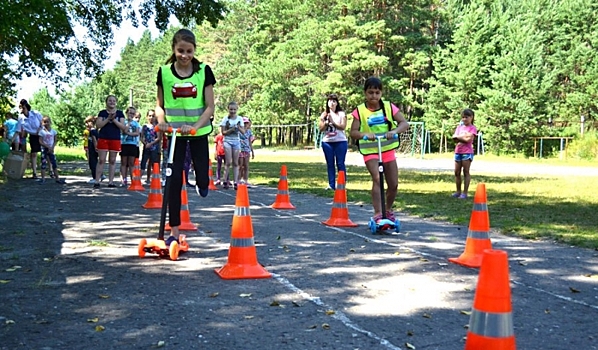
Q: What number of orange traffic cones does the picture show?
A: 9